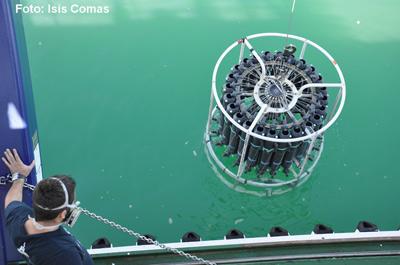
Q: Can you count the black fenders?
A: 7